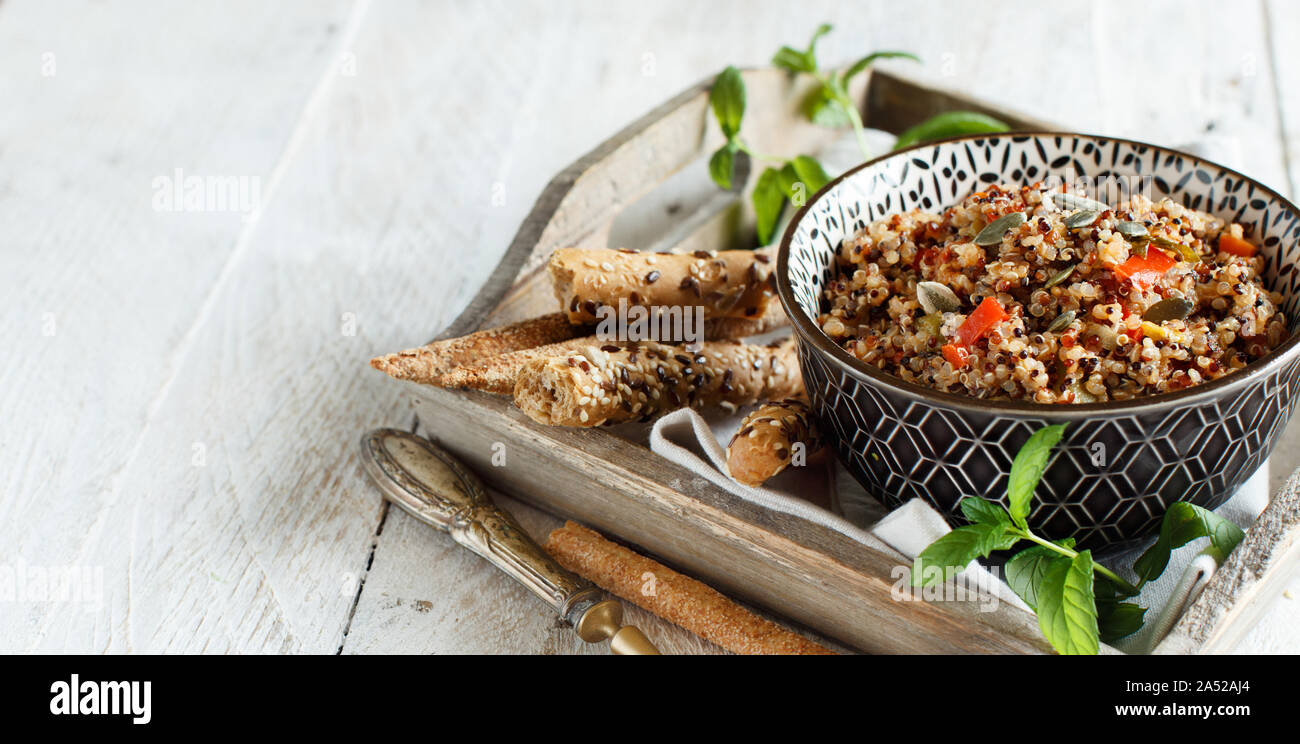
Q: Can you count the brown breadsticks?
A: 6